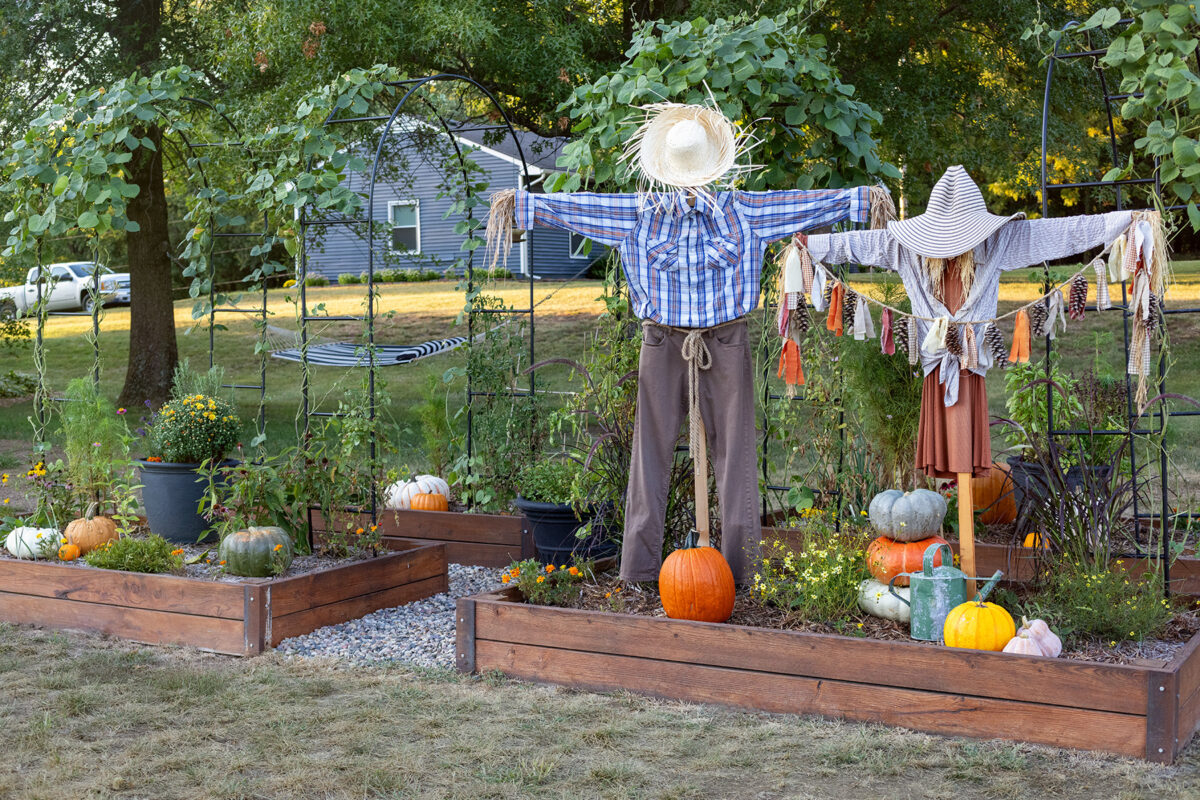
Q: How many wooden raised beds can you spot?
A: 4